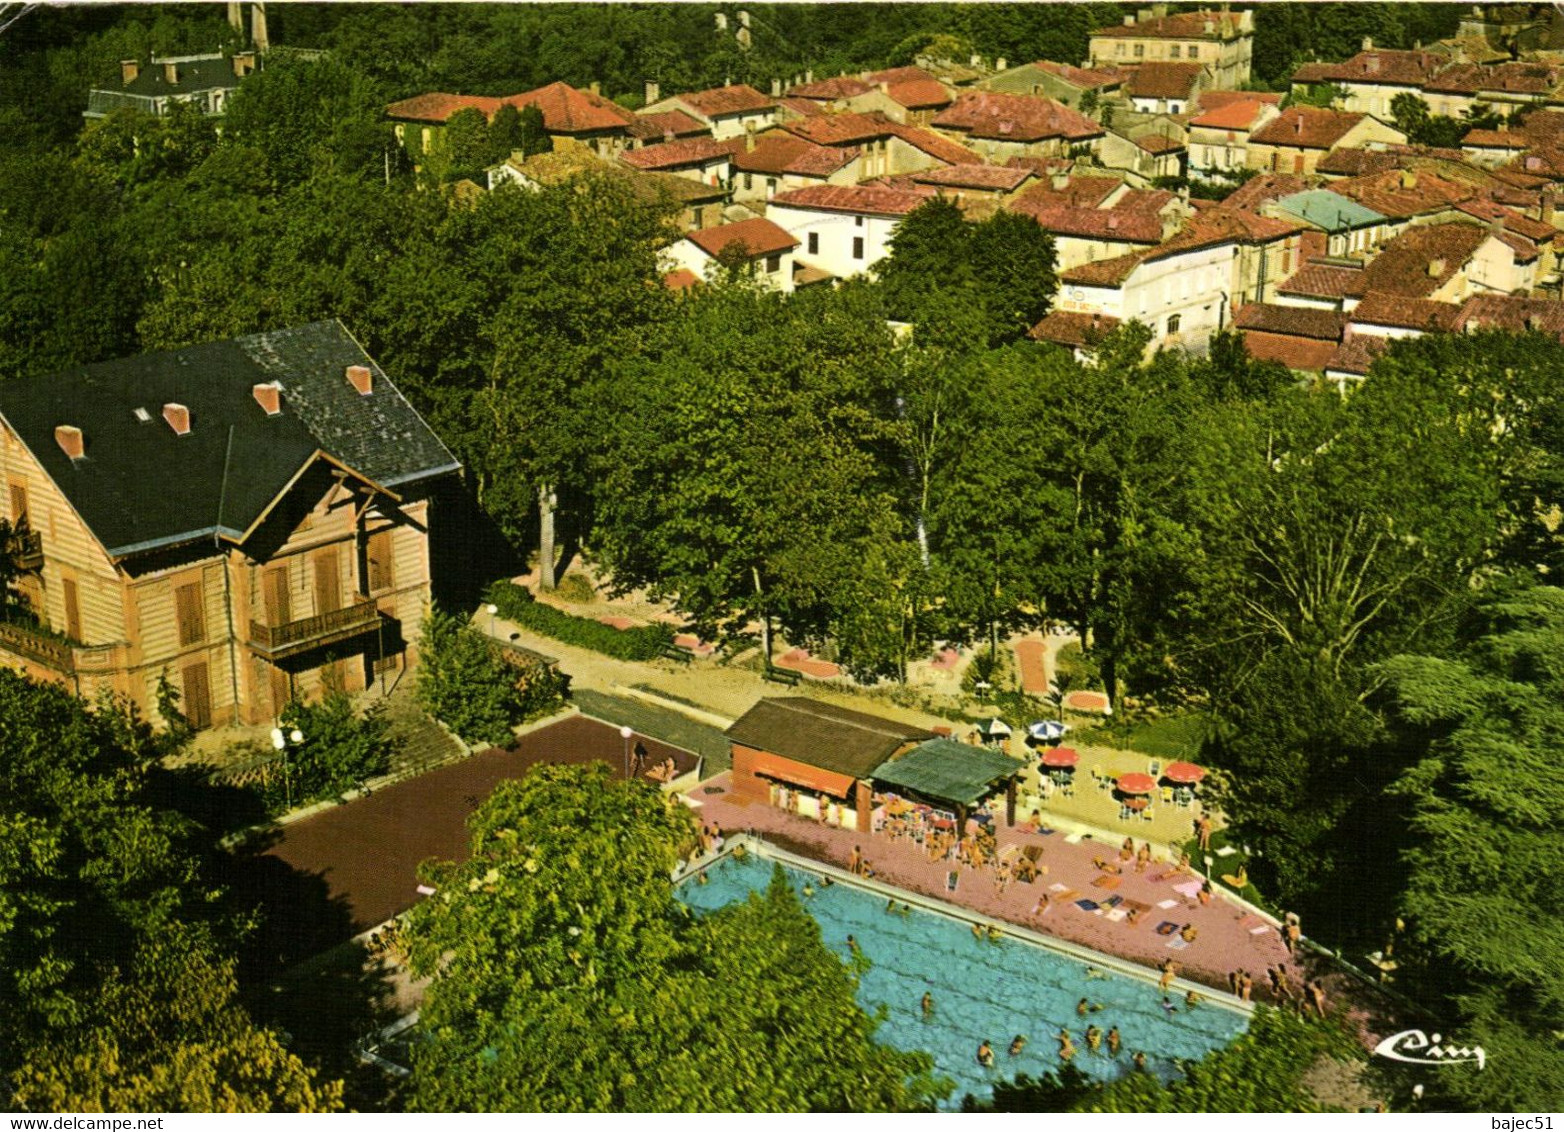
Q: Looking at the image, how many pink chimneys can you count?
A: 4